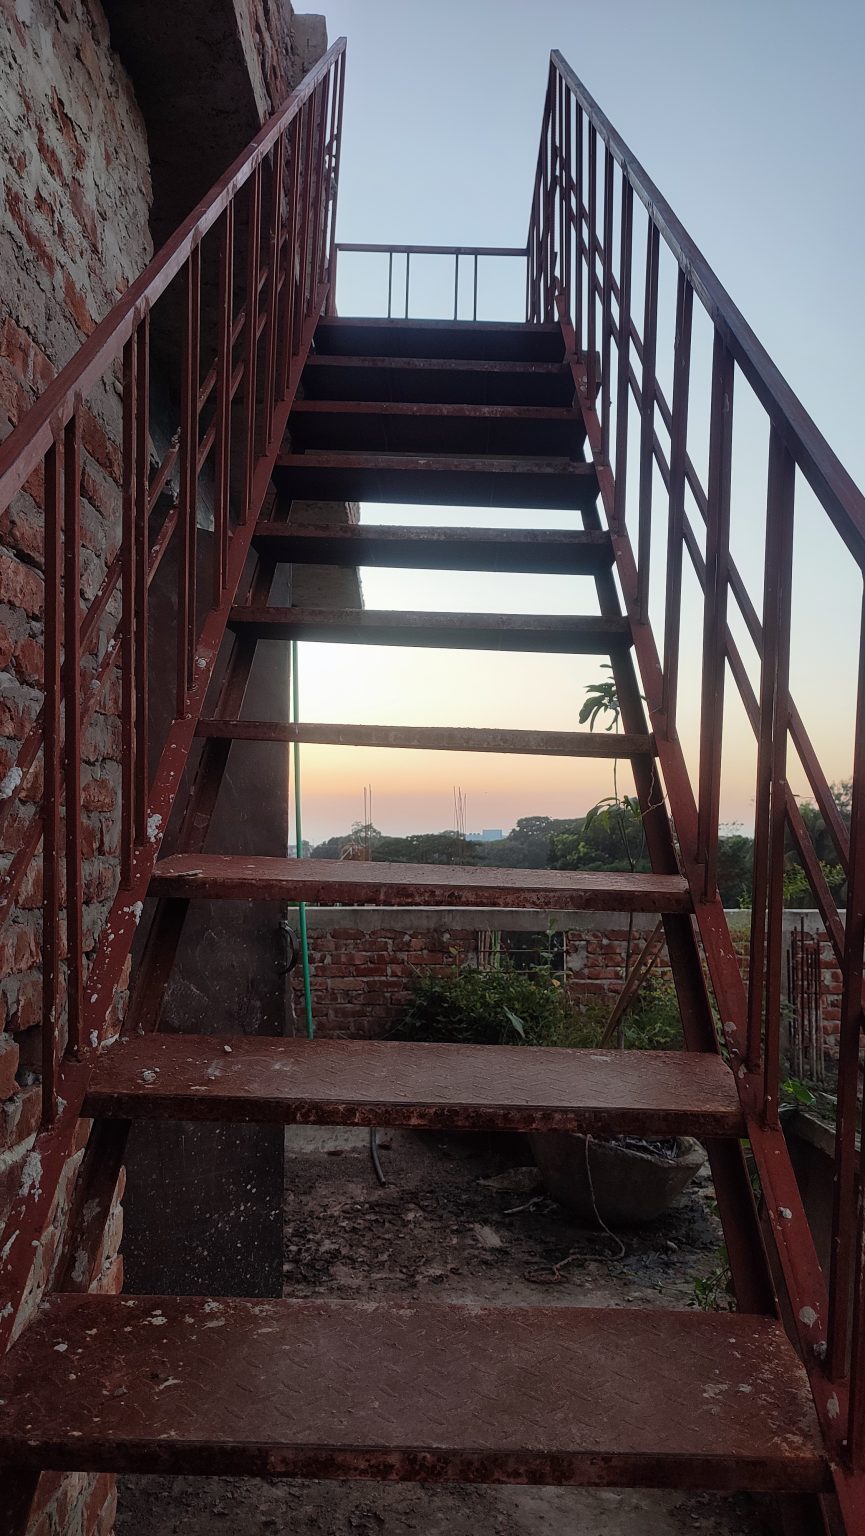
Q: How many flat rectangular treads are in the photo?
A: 10